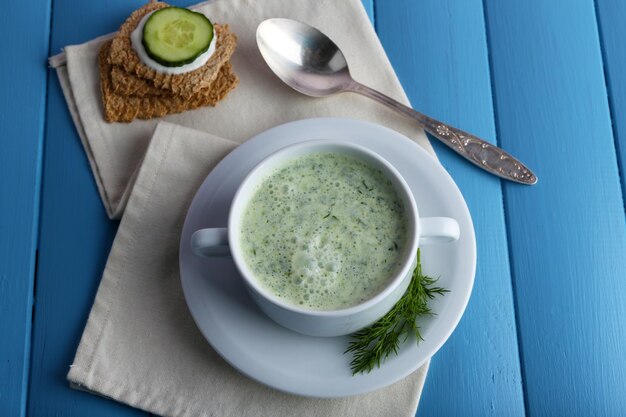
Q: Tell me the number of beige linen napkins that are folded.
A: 2